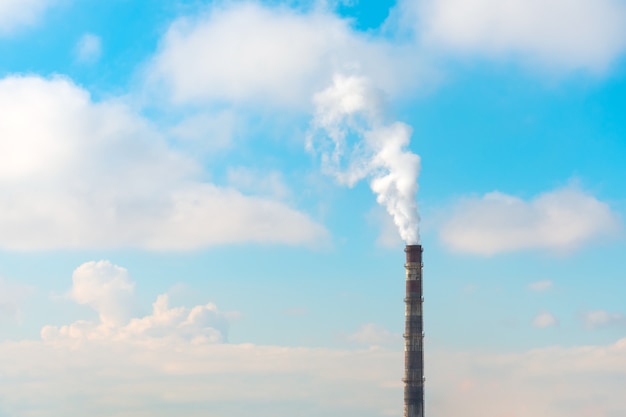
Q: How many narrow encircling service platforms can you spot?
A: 5